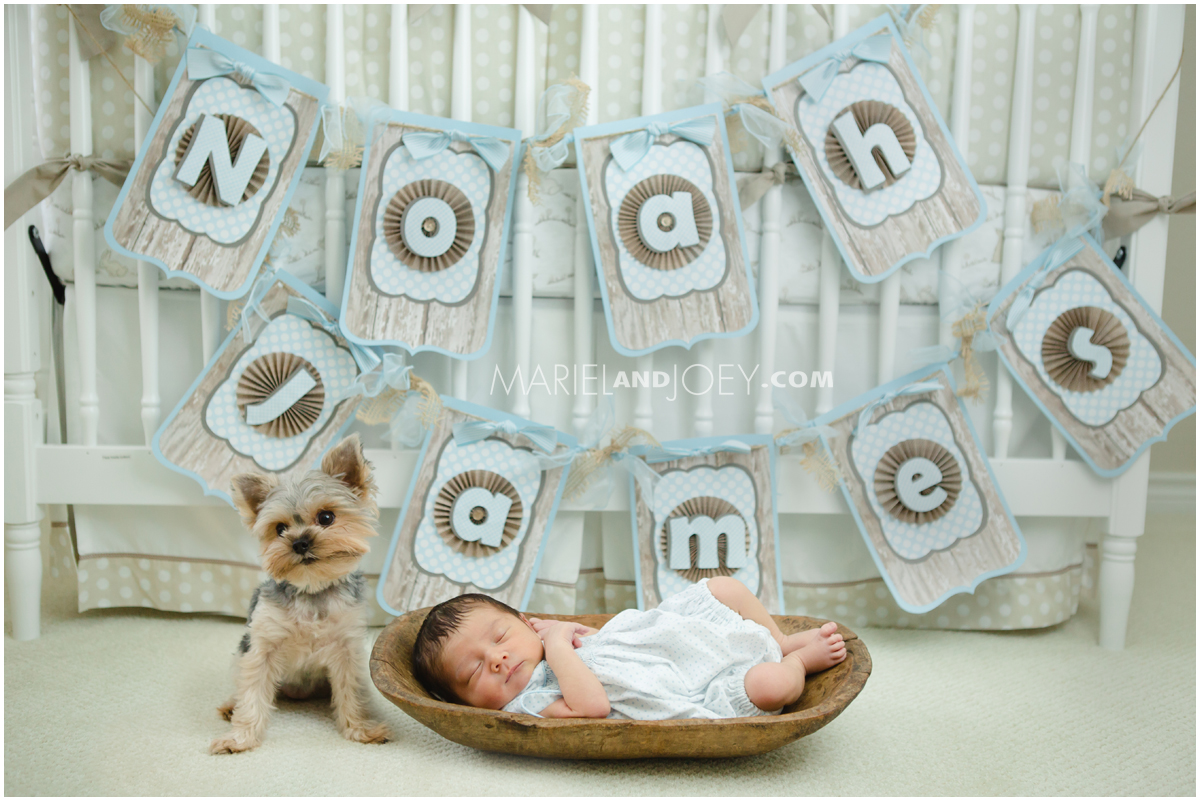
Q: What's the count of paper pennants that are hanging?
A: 9